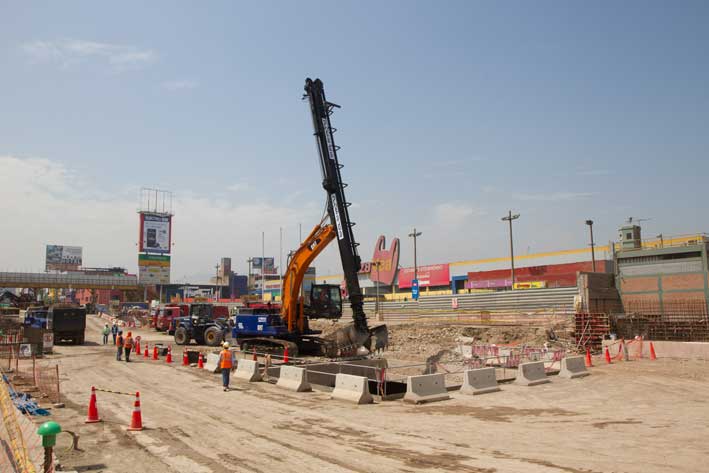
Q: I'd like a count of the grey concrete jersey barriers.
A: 8